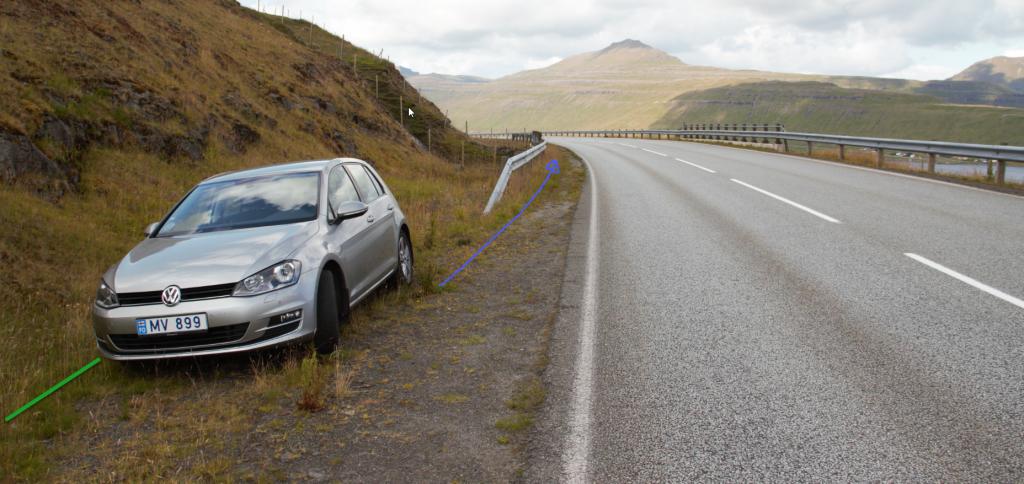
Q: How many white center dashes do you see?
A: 5